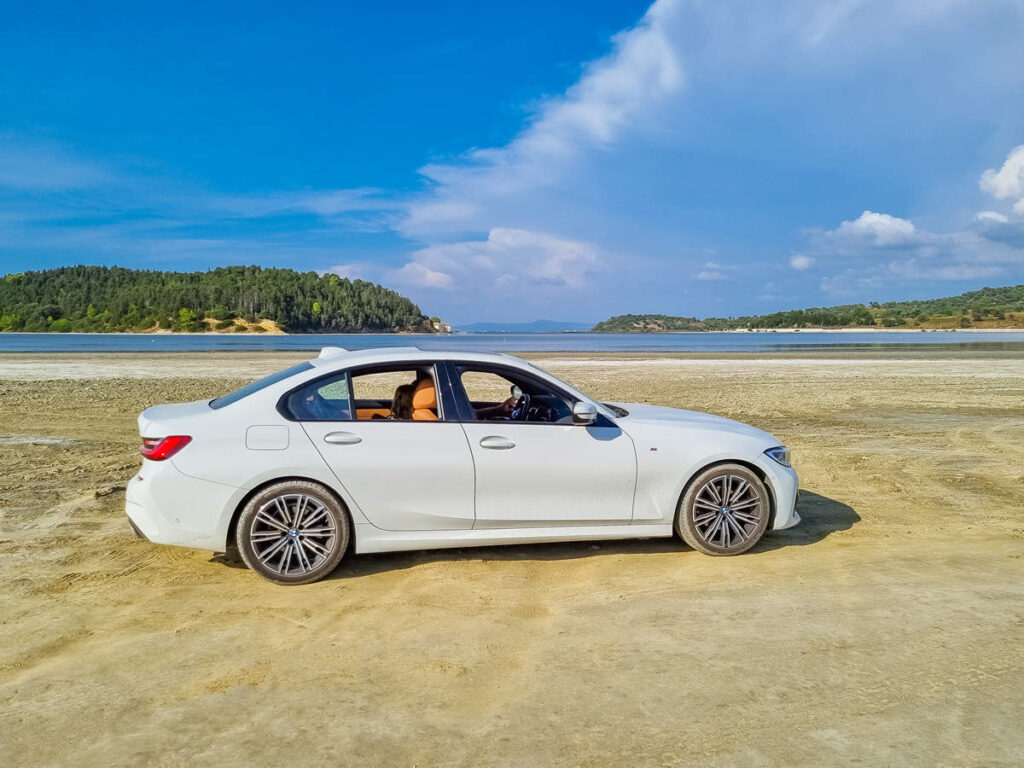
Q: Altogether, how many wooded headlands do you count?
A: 2